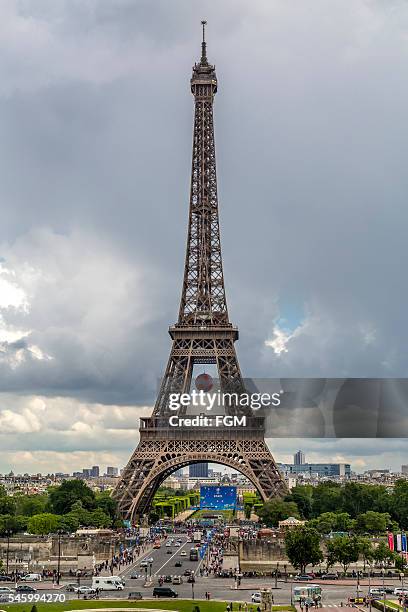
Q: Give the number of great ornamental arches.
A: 1